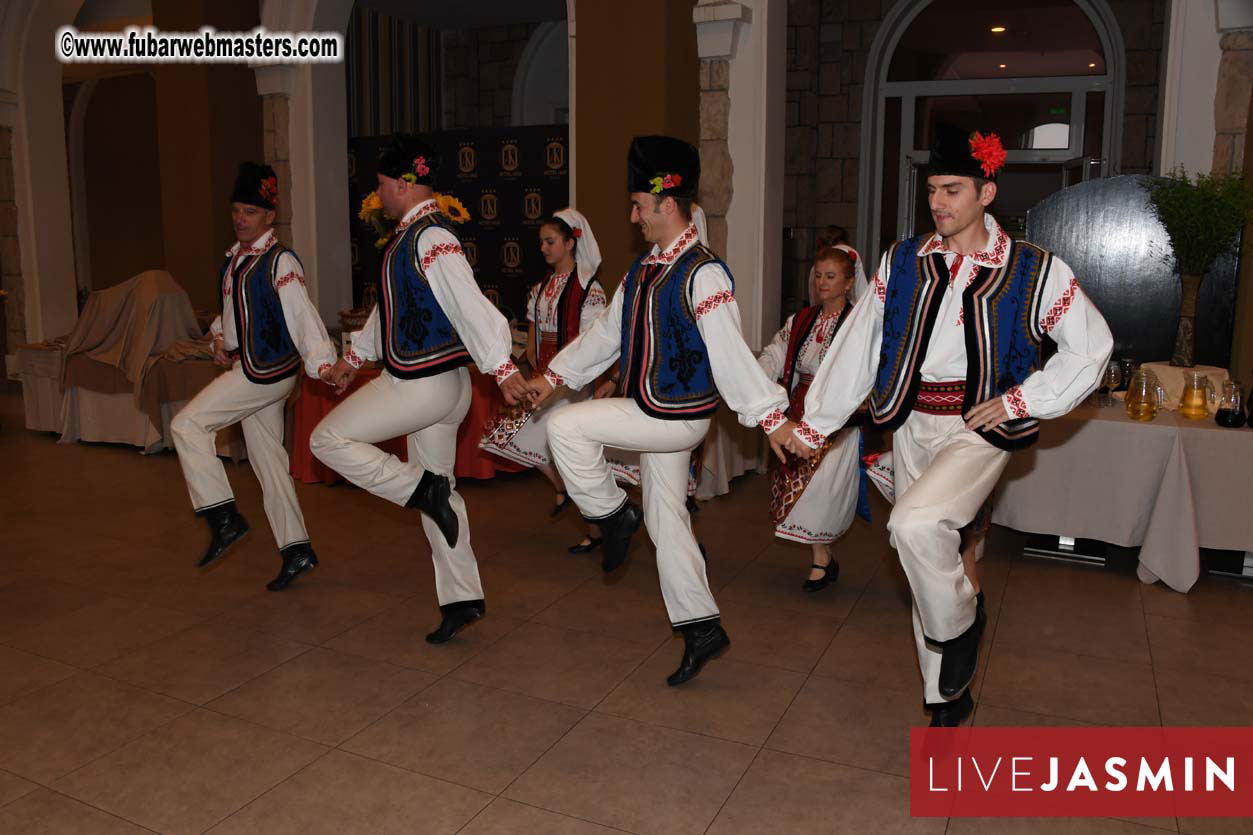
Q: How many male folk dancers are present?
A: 4